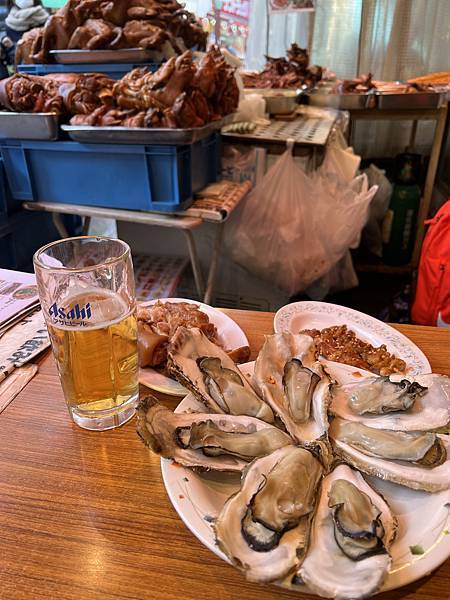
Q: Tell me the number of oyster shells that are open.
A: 7